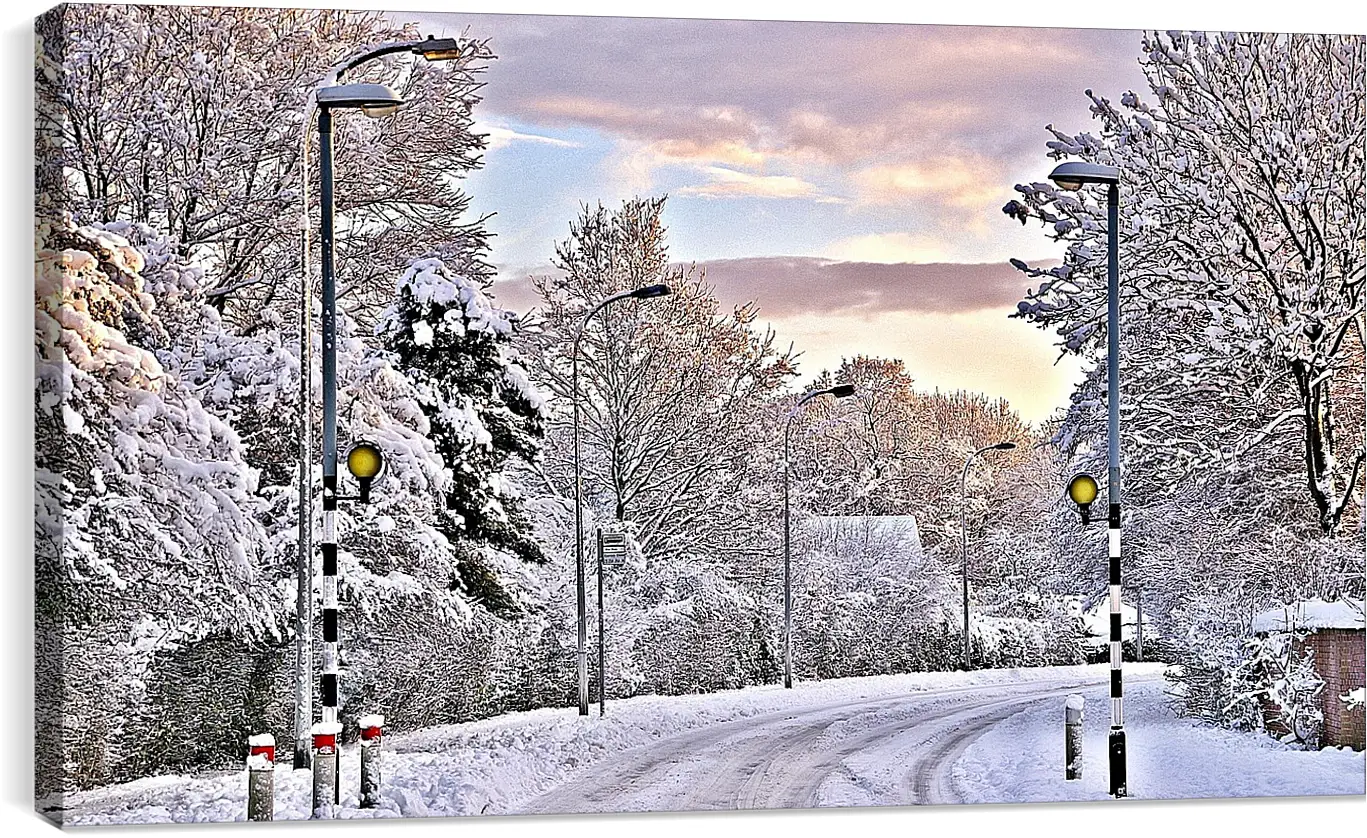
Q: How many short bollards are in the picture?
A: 4